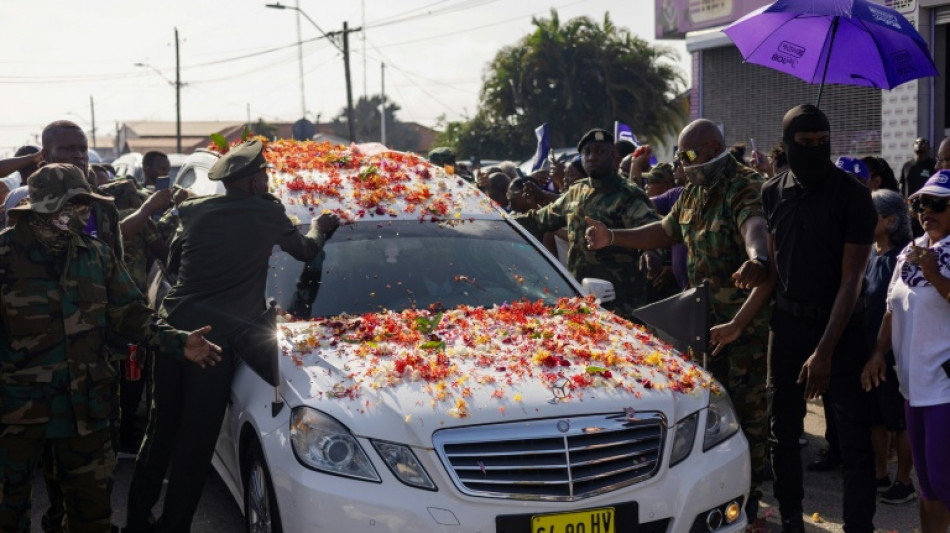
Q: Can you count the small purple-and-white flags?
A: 2